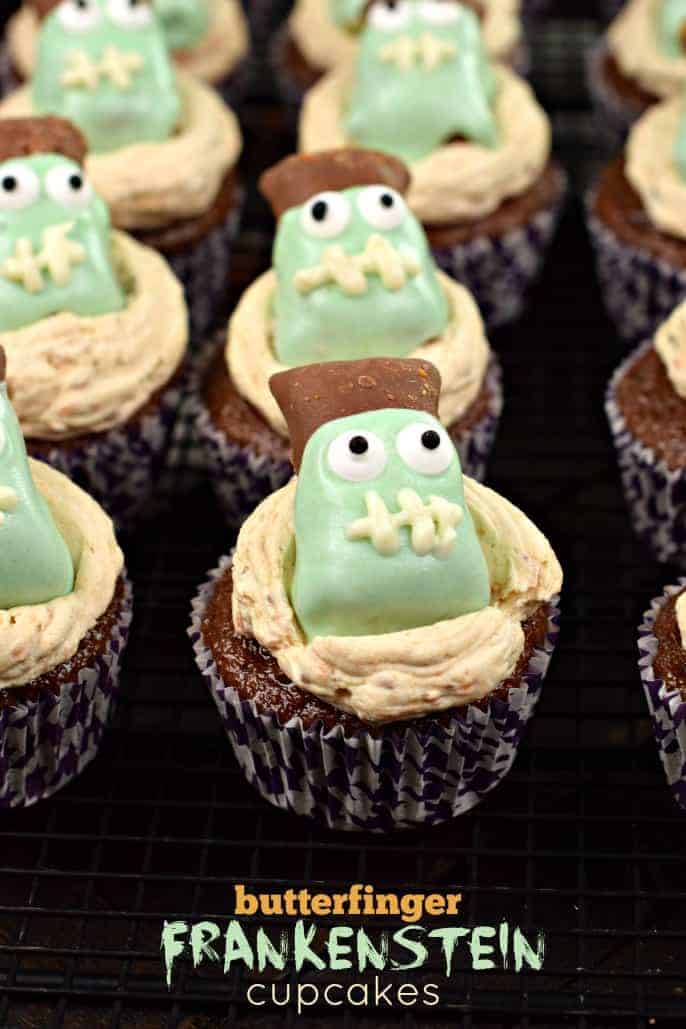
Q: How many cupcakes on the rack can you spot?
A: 12